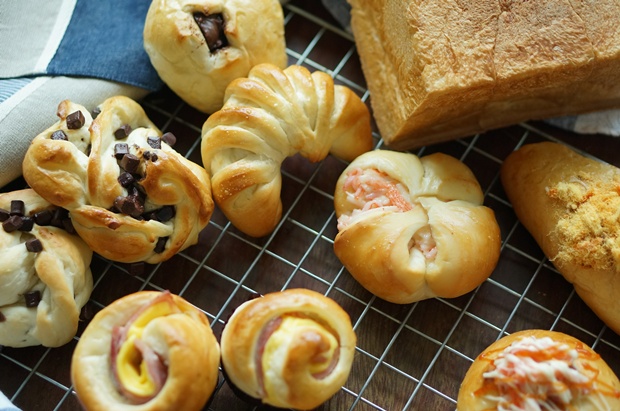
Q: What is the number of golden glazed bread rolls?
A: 9